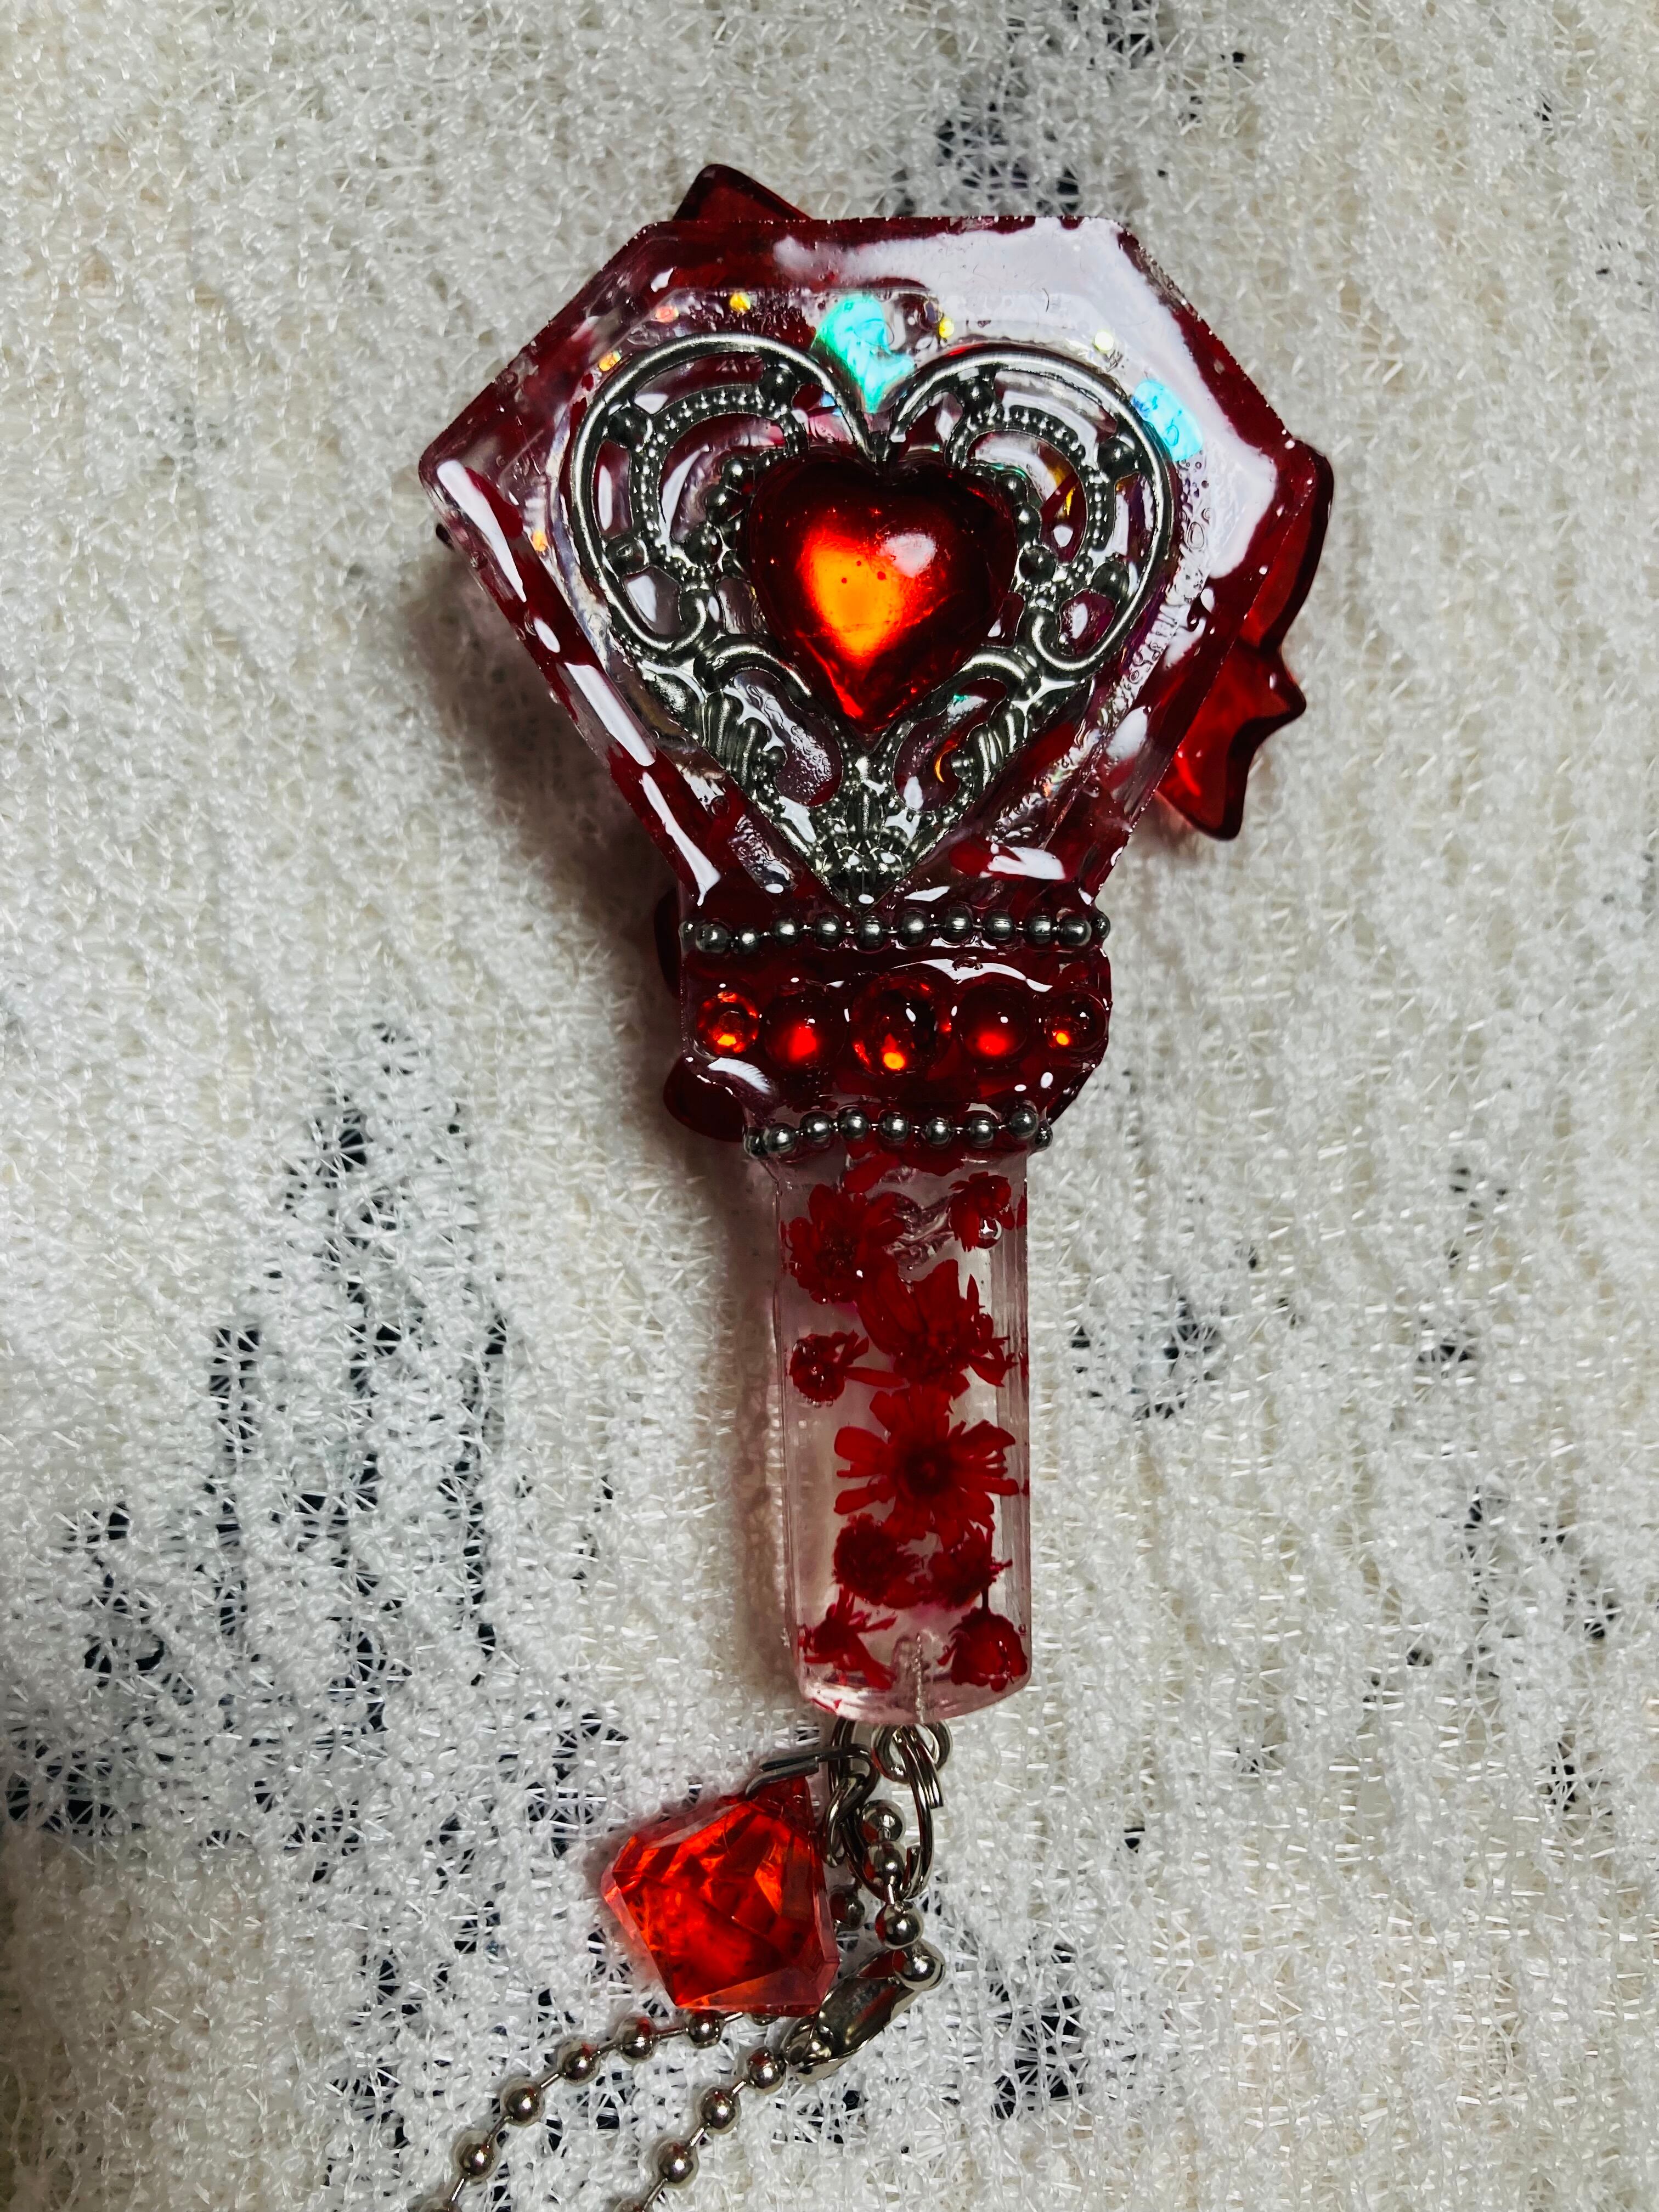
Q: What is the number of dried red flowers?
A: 9